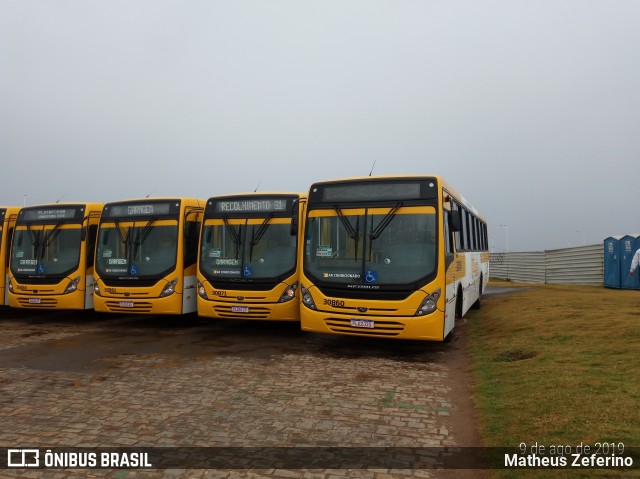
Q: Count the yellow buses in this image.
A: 5